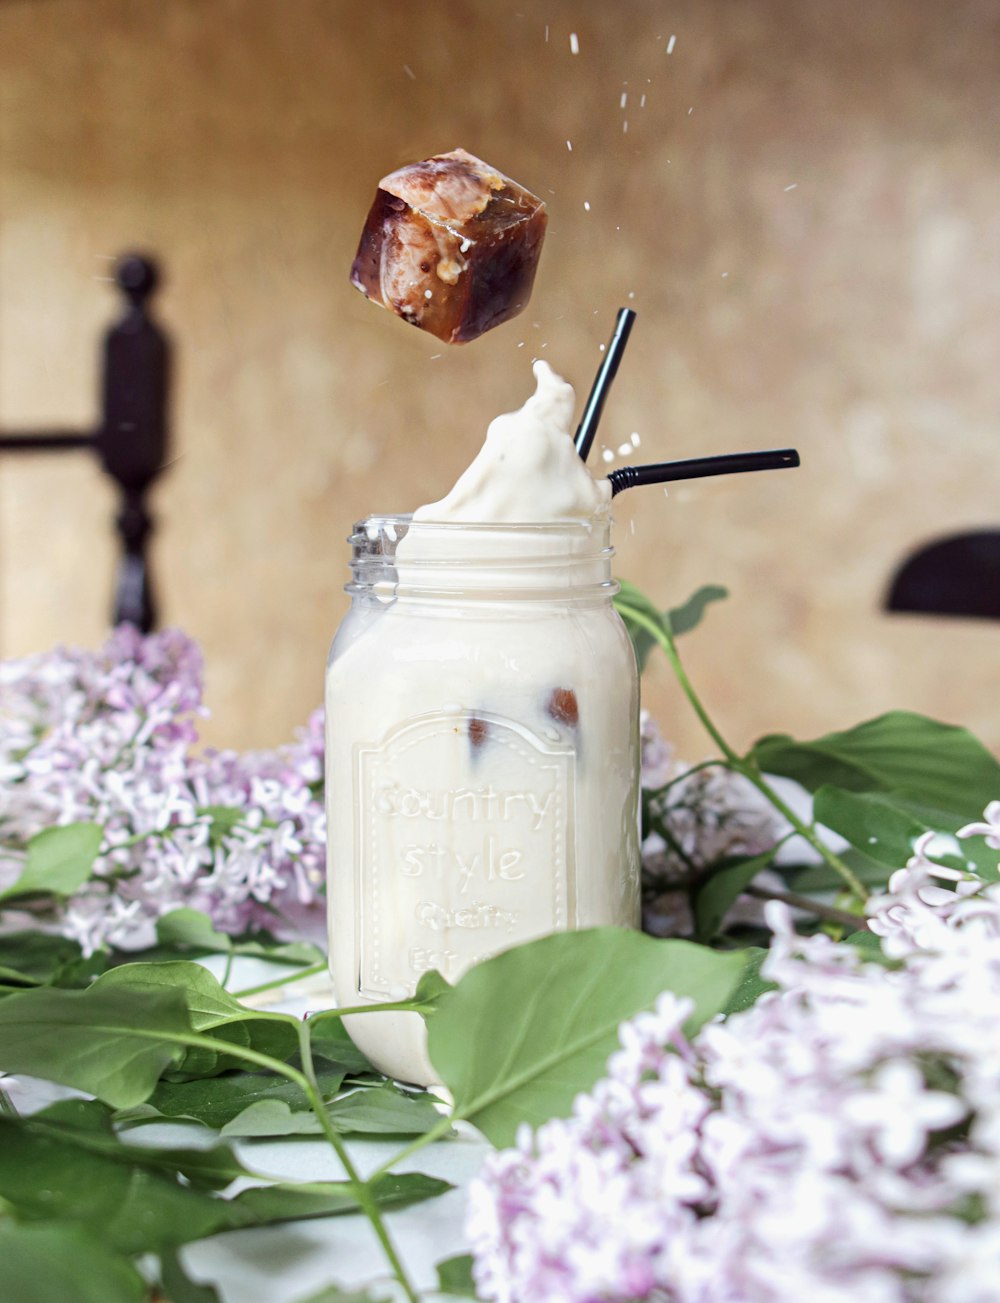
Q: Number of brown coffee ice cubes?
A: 3